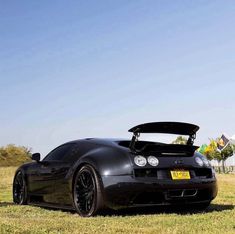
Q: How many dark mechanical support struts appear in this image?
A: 2